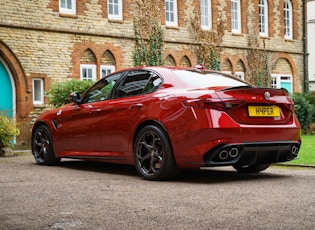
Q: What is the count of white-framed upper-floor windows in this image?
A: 7